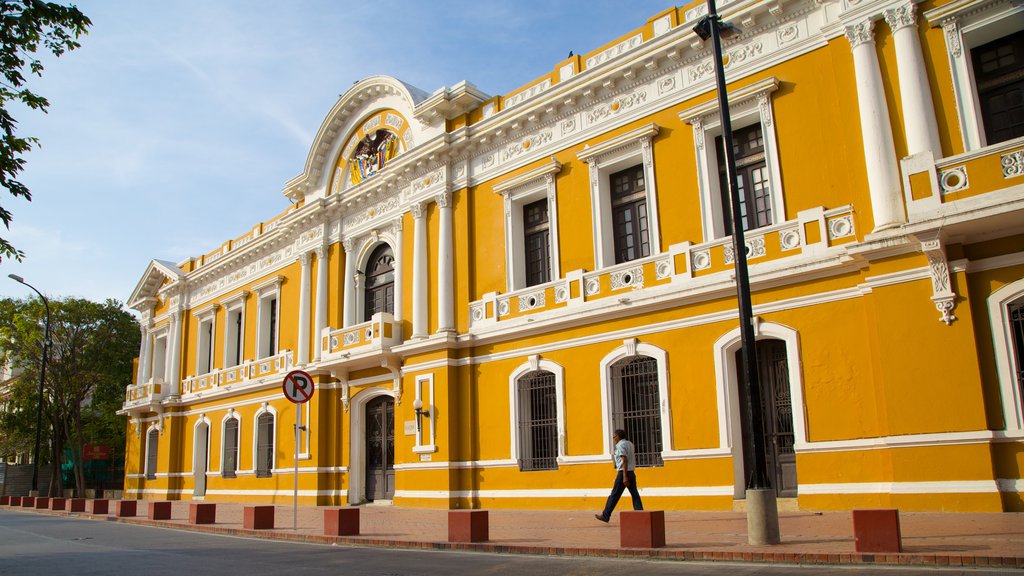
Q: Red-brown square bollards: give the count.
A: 15